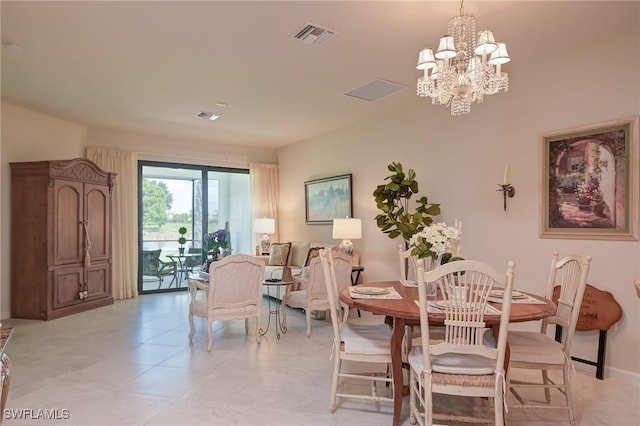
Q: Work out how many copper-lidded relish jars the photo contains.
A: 0